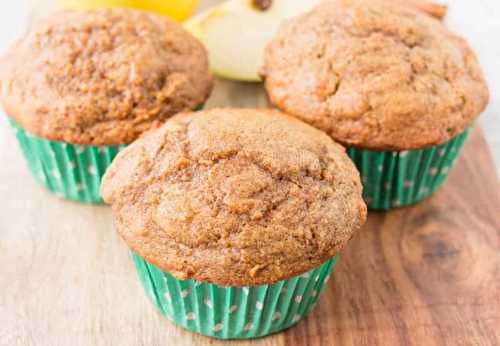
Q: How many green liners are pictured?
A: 3